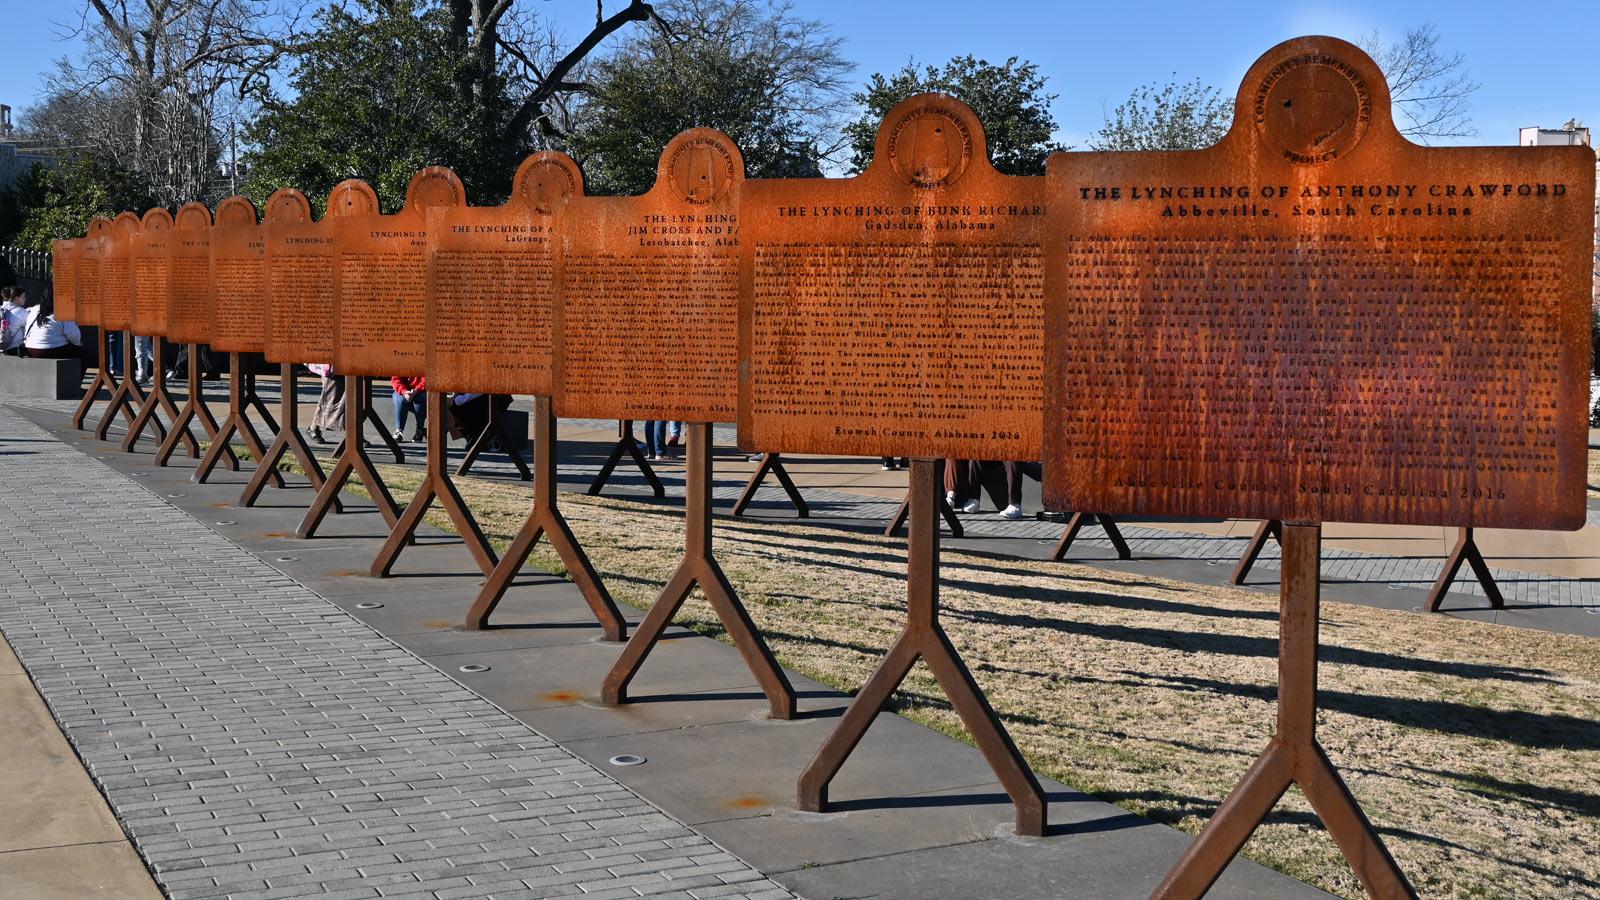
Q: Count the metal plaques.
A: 12